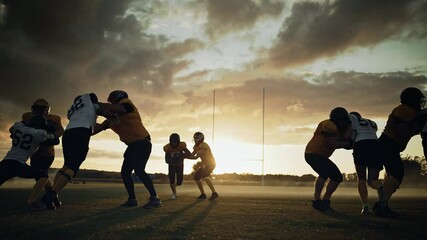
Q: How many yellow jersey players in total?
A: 6